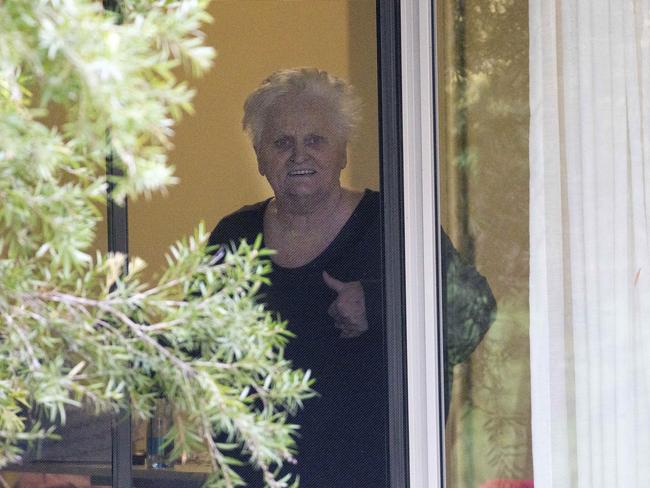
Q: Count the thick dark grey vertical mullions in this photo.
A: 2